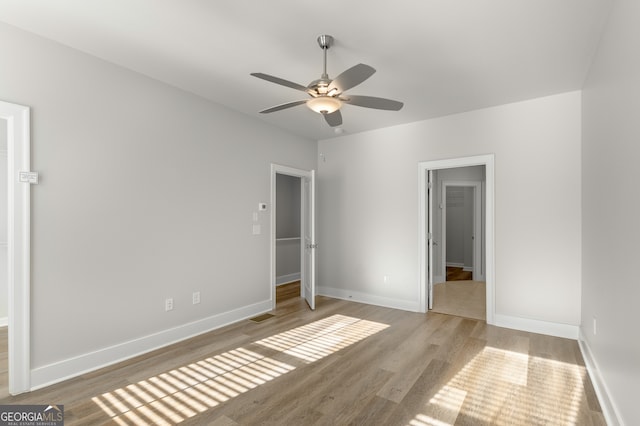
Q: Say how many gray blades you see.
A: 5